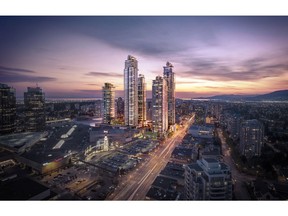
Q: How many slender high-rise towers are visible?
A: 5